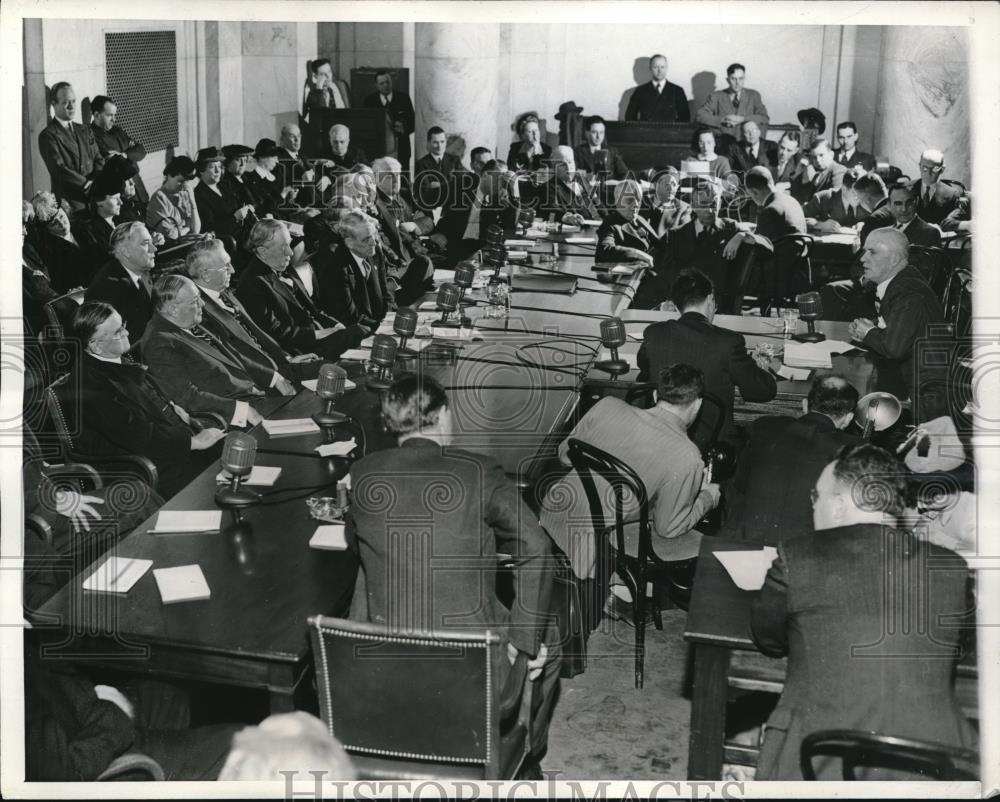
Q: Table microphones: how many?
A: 11